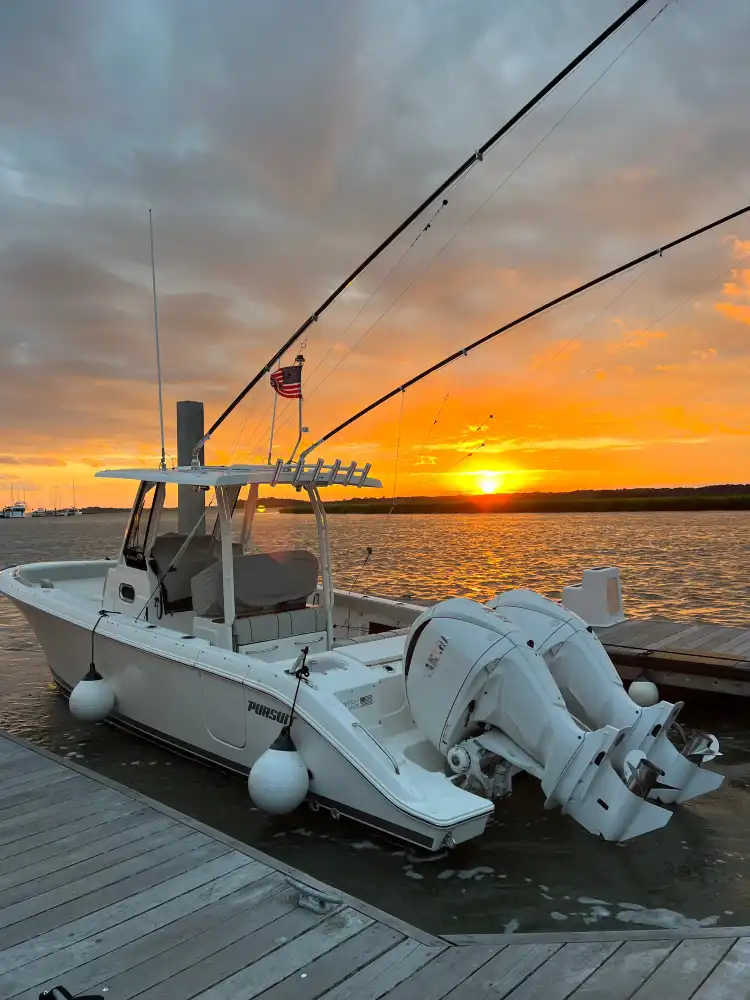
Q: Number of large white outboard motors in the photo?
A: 2